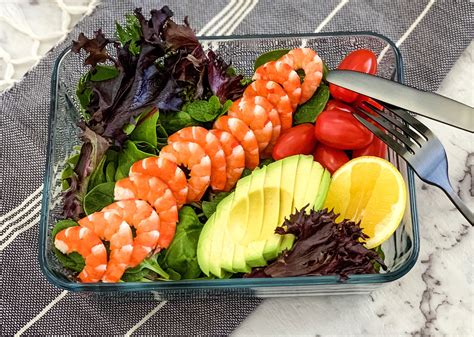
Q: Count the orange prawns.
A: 14